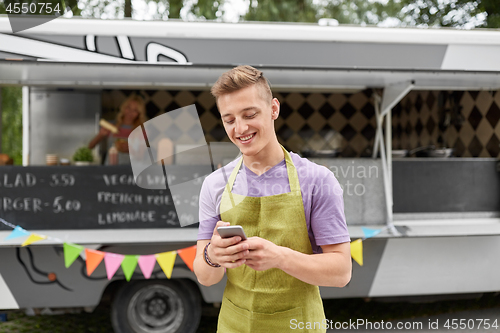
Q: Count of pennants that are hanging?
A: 11